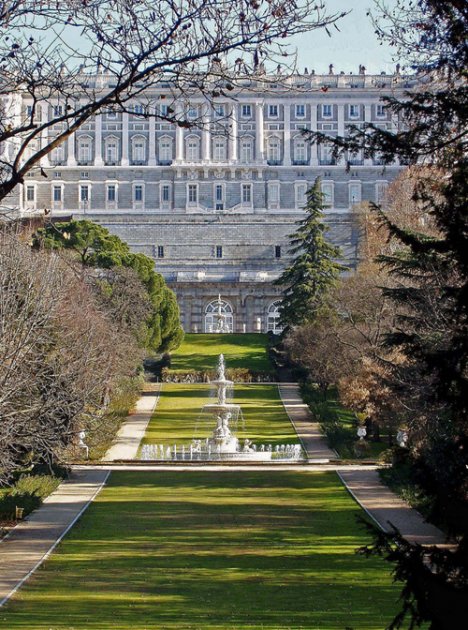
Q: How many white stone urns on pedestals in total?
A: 3